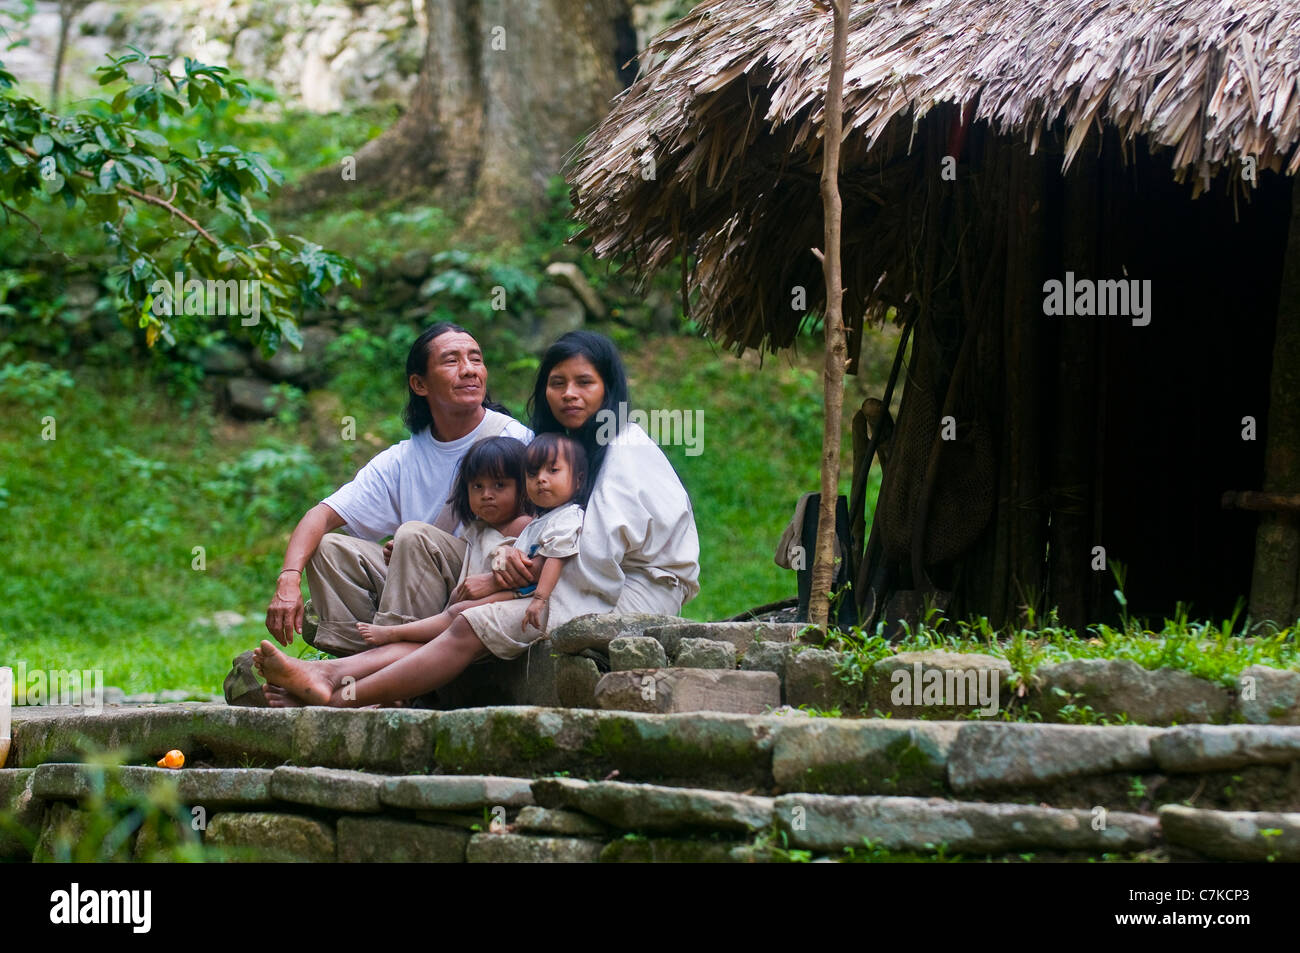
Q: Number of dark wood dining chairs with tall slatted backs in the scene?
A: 0